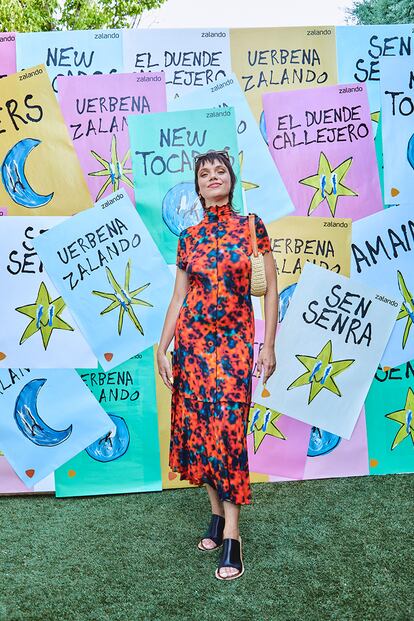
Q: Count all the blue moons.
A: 2